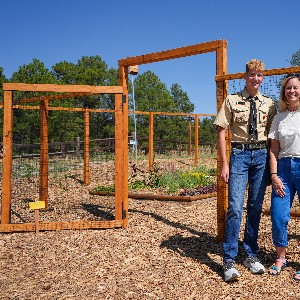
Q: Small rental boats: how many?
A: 0